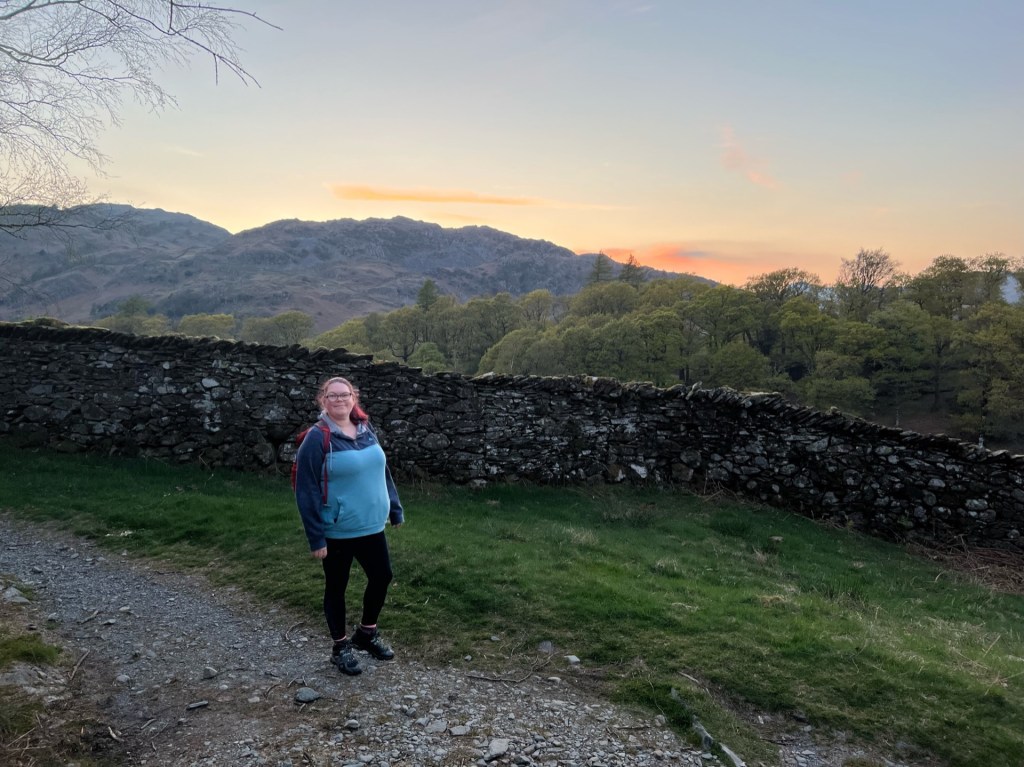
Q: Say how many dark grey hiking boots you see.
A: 2